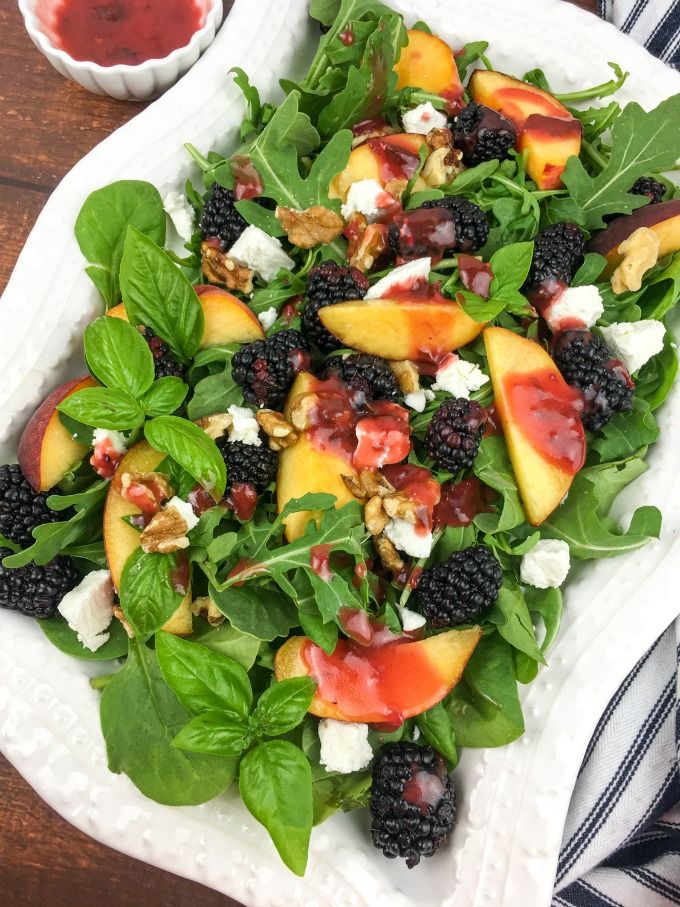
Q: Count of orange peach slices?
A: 11